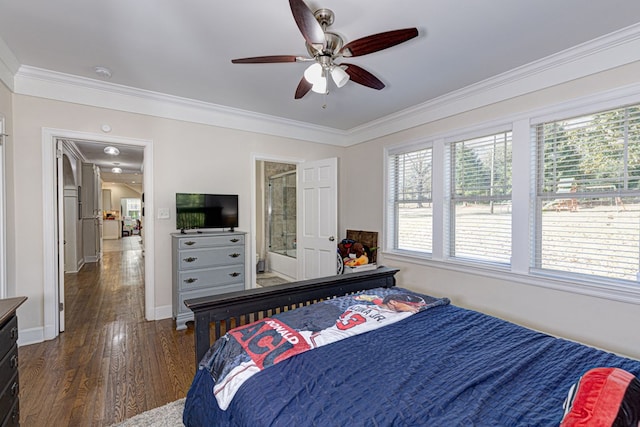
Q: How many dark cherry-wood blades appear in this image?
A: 5